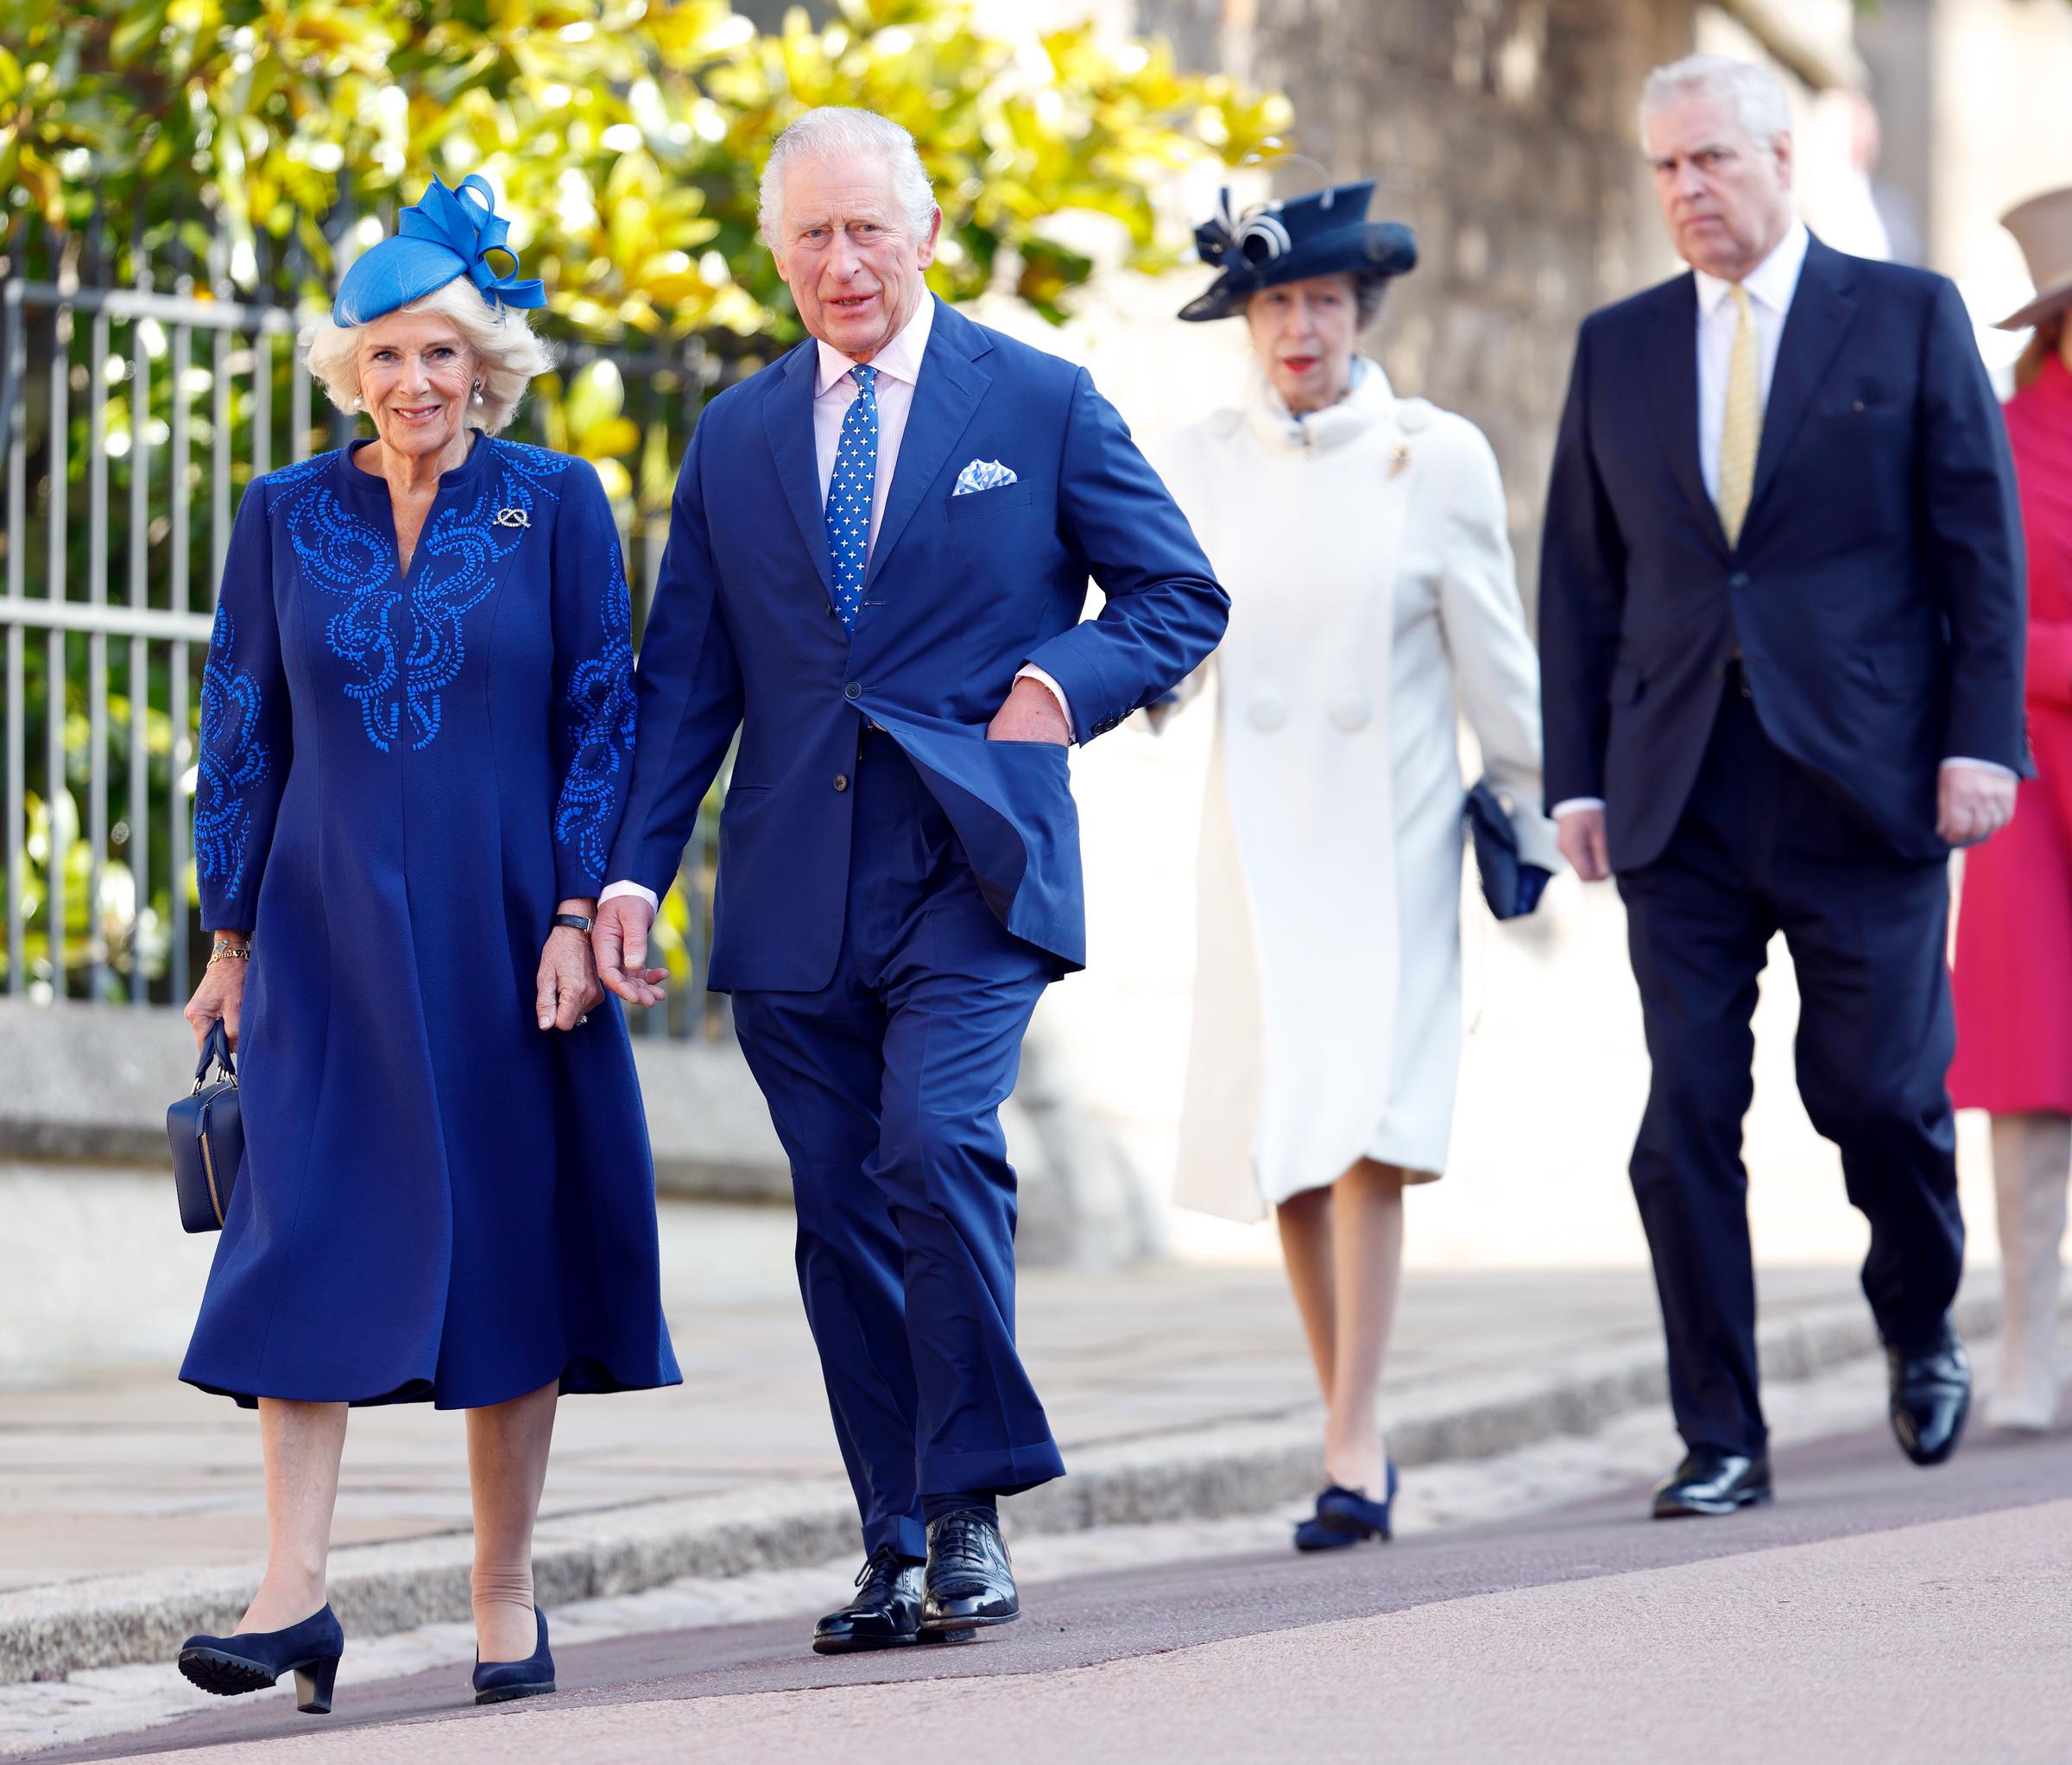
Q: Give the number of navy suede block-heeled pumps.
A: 2